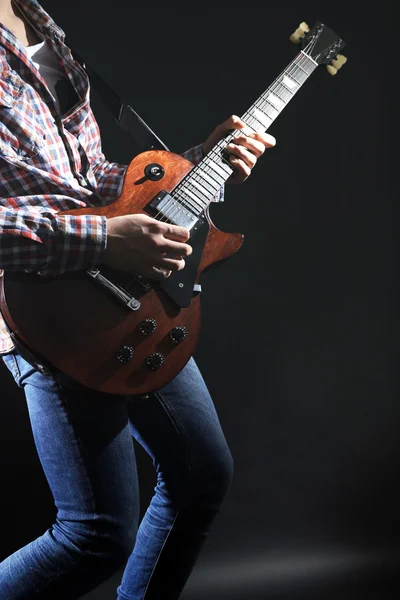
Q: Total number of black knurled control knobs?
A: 4